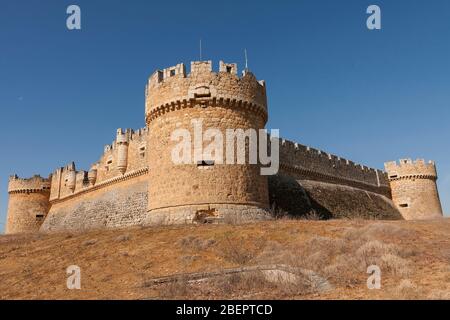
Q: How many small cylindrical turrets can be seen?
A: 3